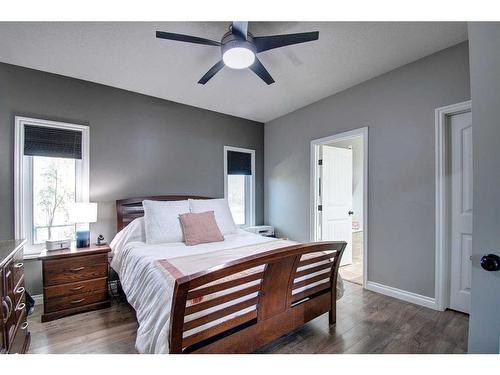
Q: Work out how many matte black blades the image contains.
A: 5